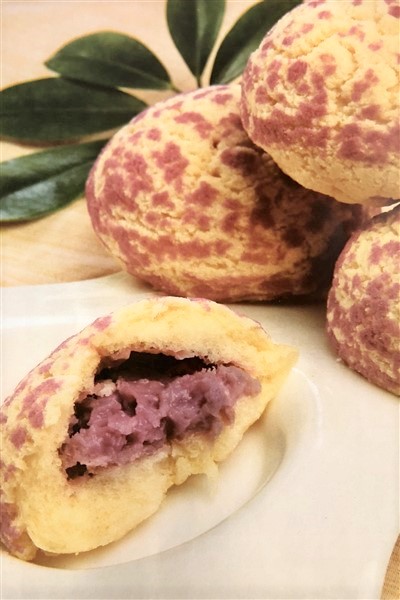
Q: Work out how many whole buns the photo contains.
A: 3